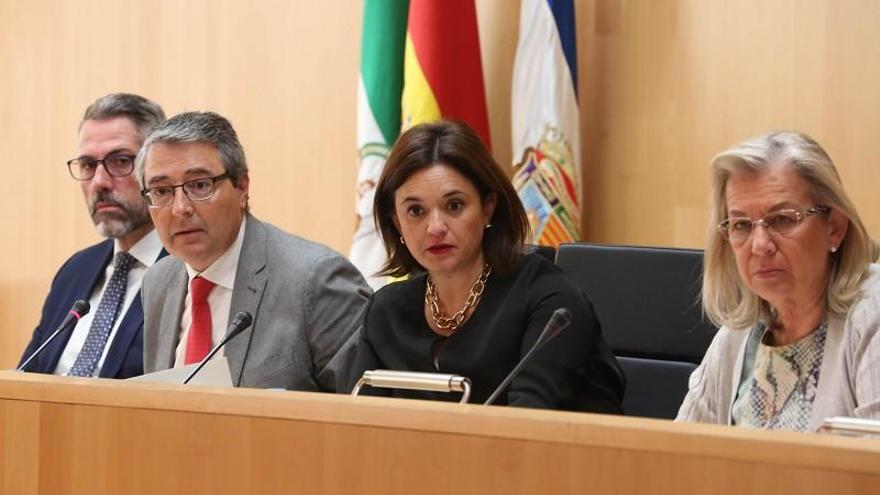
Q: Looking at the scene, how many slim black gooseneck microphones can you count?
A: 3